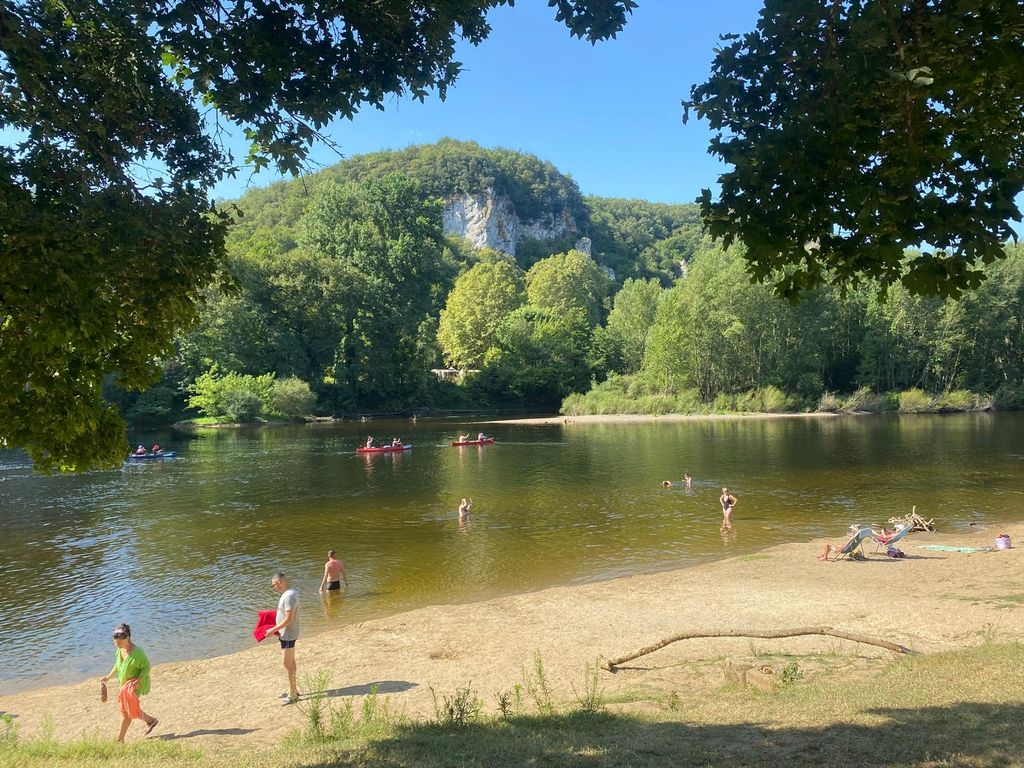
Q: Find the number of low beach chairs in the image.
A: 2